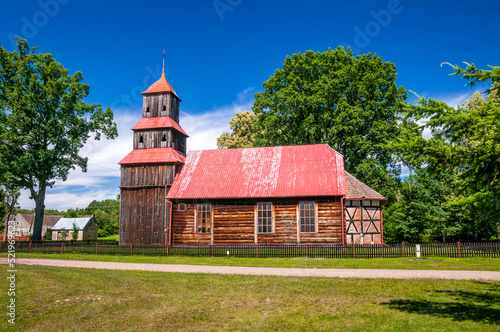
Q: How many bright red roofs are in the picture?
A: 4